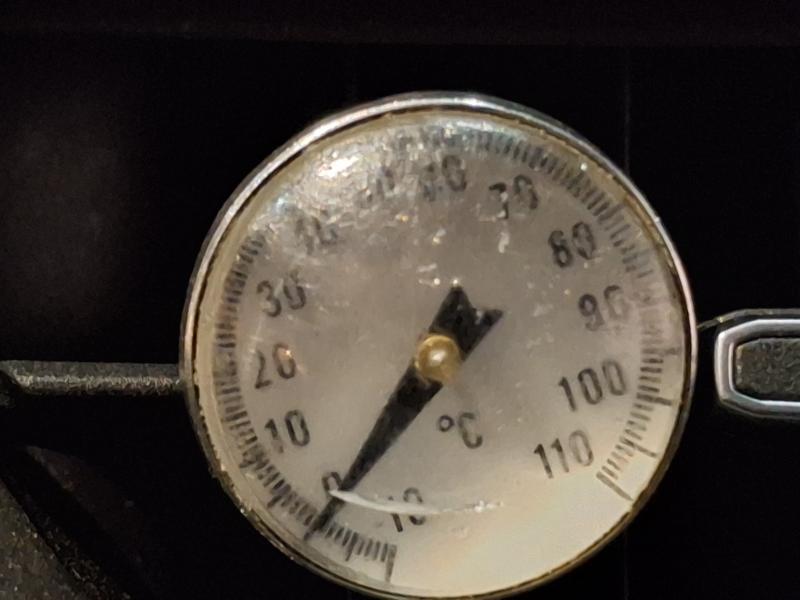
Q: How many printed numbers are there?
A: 13